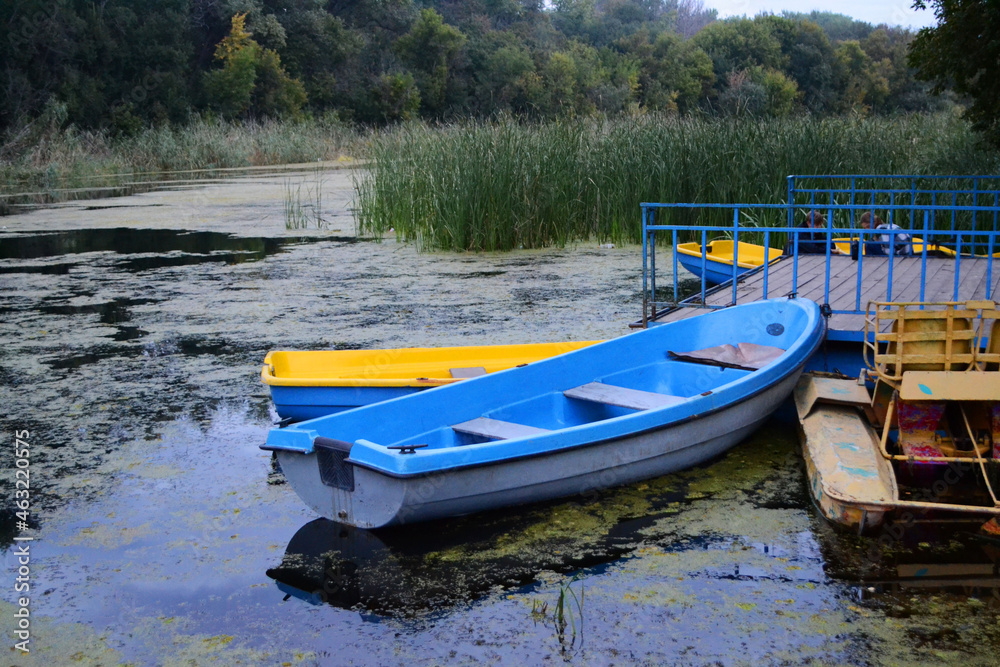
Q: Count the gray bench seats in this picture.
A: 3